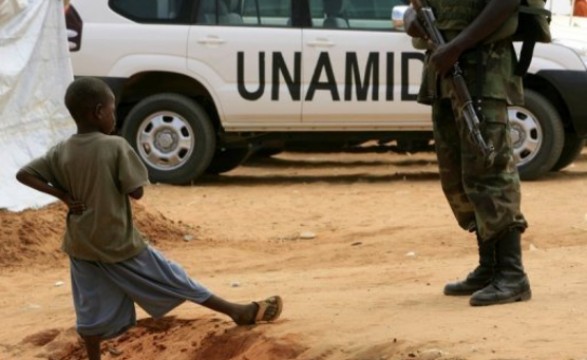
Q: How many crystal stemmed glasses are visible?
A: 0